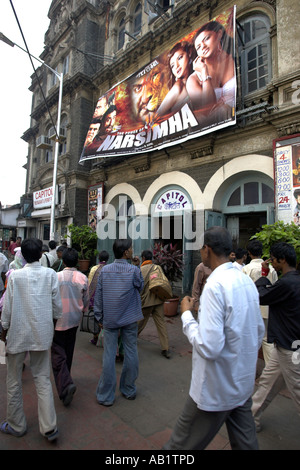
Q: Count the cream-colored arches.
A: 3